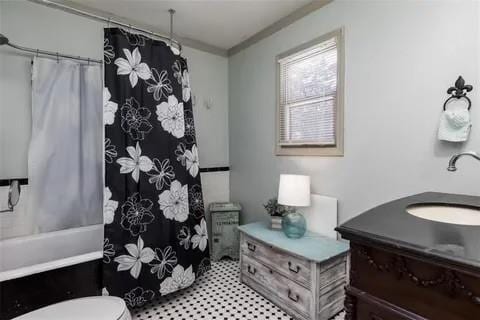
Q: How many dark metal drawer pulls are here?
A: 4